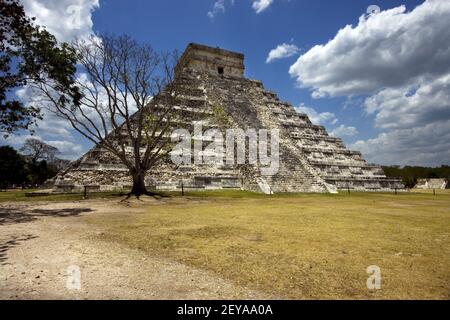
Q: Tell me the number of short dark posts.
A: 6